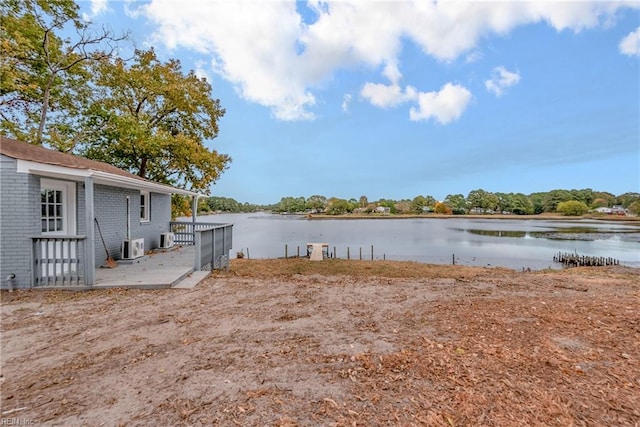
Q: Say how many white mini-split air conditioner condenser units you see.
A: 2